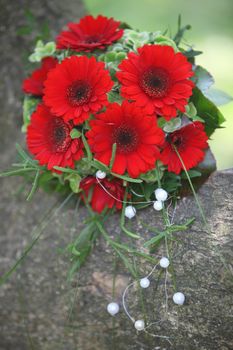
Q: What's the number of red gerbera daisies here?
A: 8